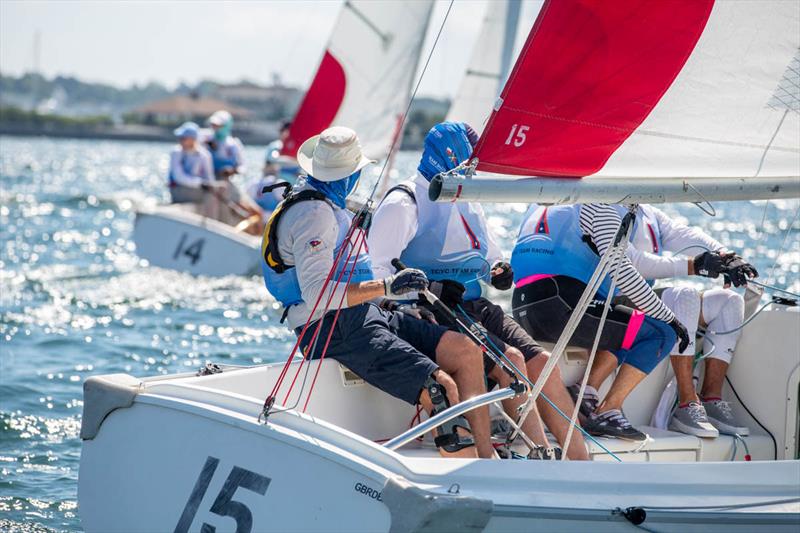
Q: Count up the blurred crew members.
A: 4